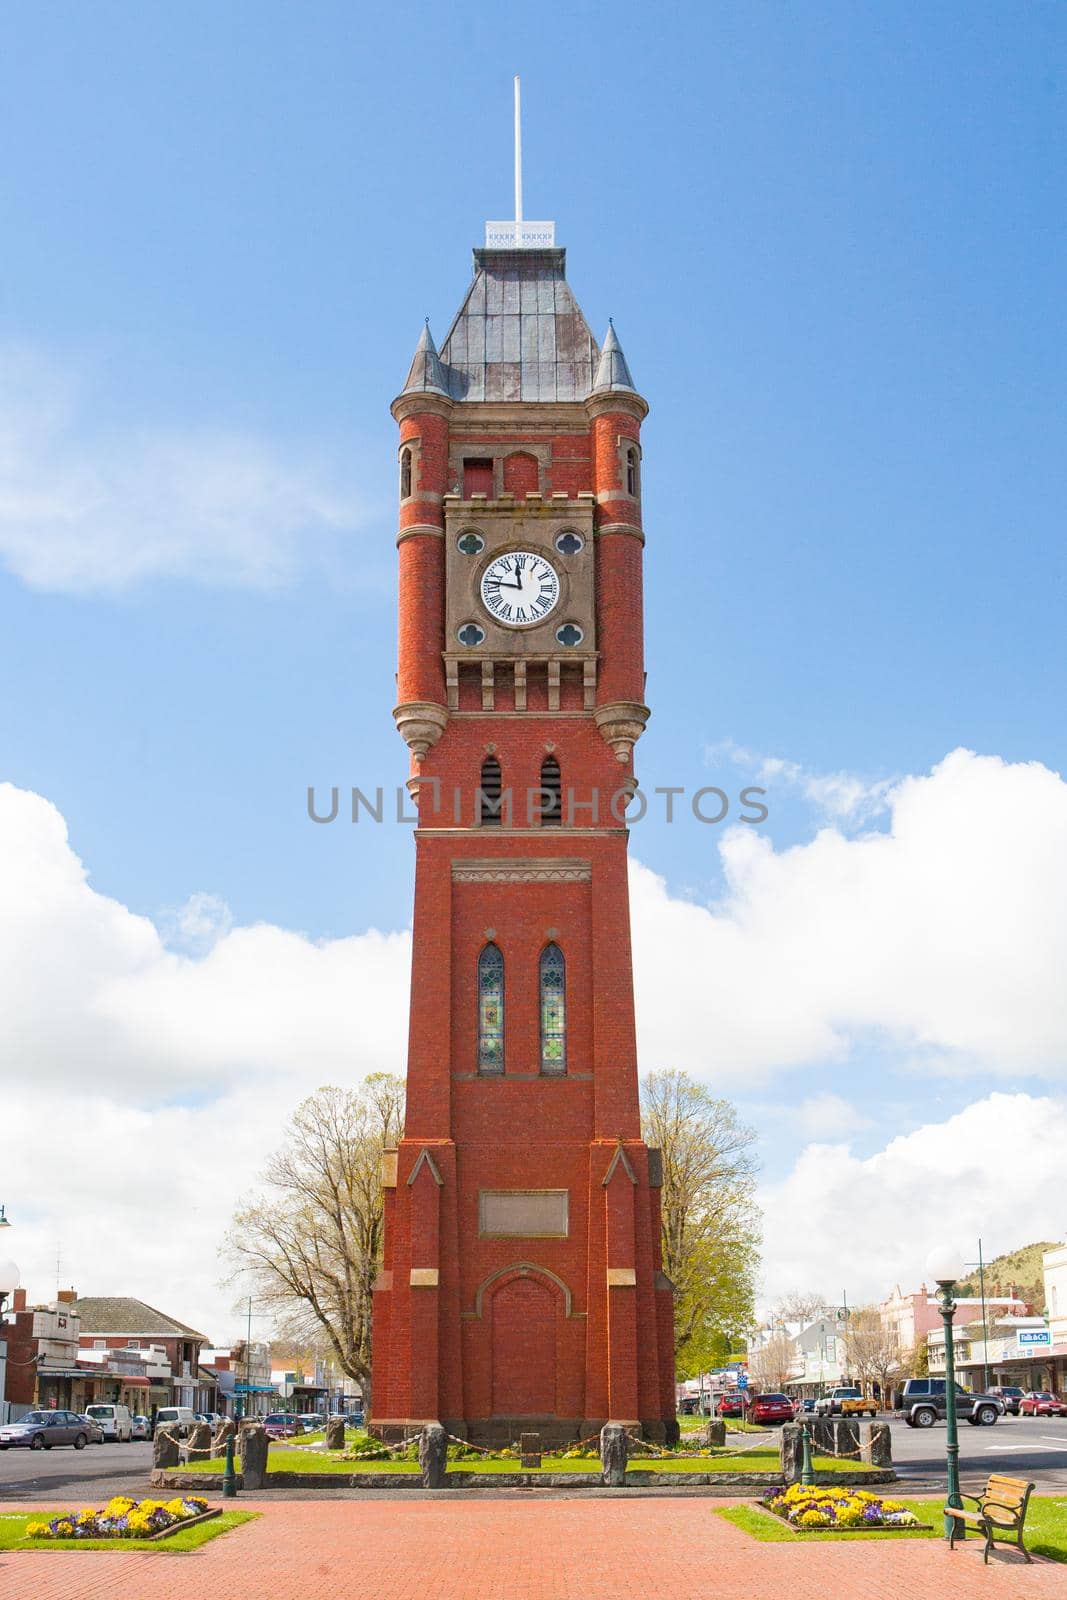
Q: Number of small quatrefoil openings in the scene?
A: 4